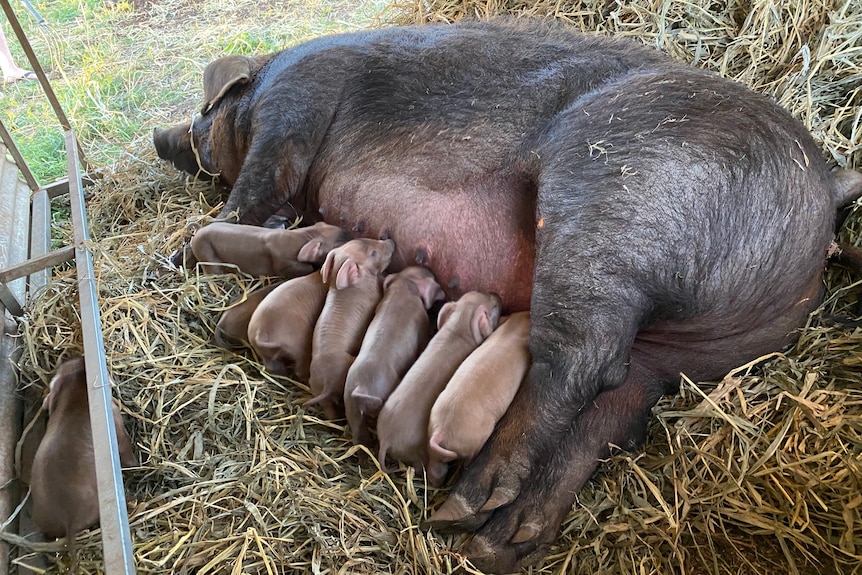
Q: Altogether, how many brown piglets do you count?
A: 8